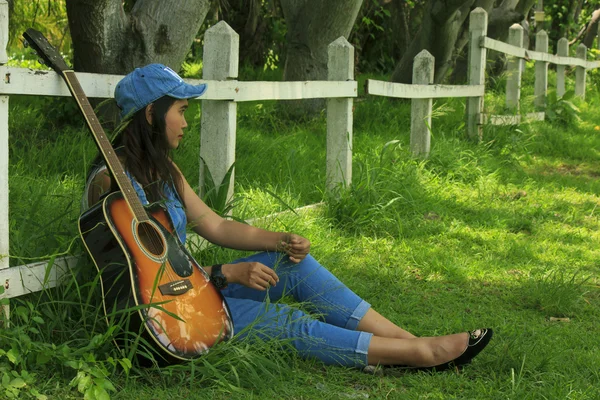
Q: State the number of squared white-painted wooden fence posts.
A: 9